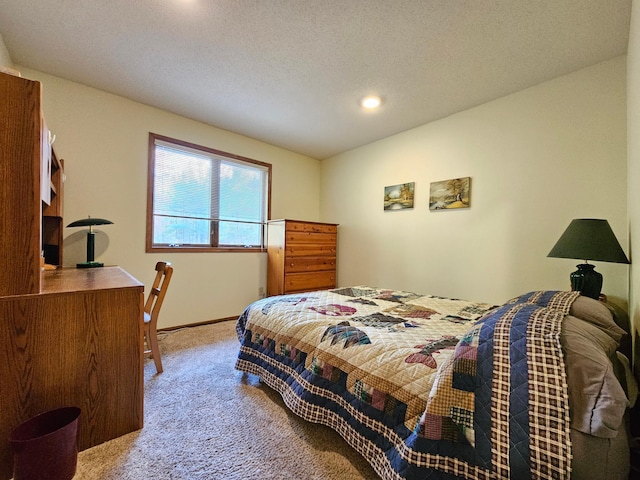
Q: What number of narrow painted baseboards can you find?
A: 1